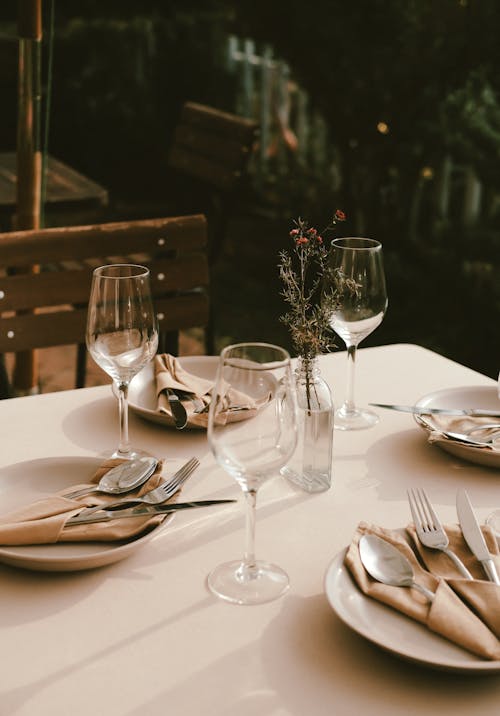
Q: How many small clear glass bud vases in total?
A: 1